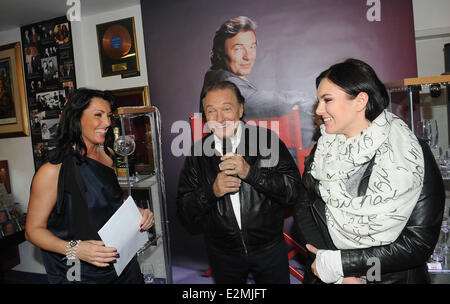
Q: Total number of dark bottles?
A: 1